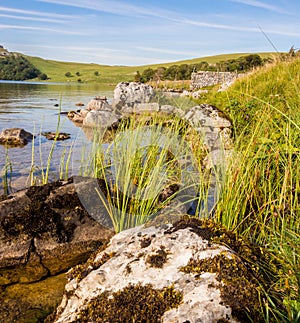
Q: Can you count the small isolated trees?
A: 4